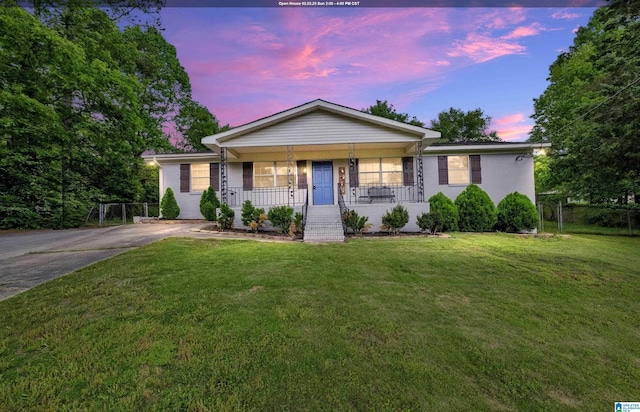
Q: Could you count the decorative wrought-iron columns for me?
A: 4